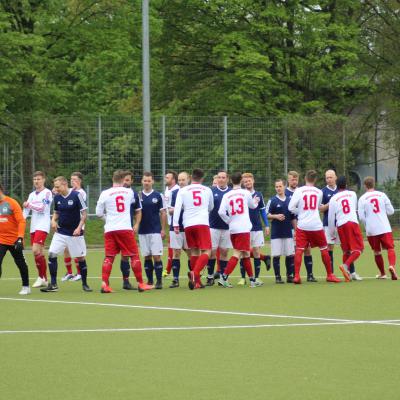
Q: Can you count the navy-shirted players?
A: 9